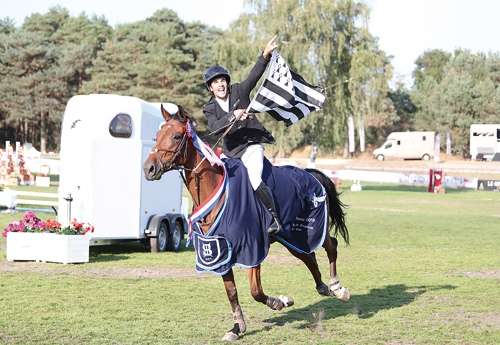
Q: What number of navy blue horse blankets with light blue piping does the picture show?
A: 1